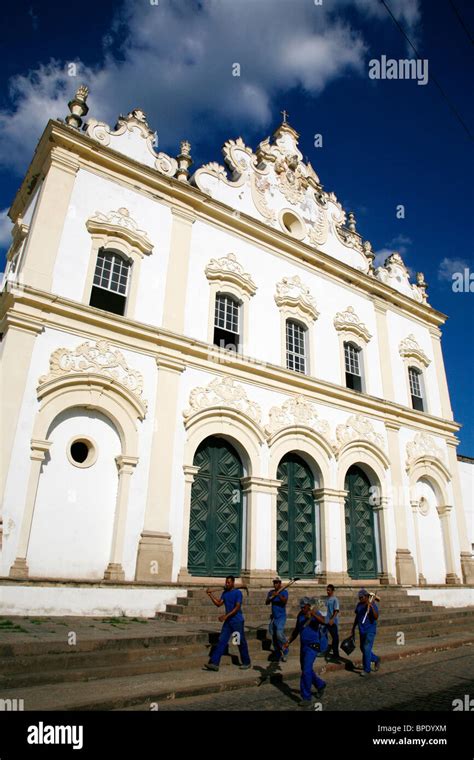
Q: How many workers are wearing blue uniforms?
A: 4